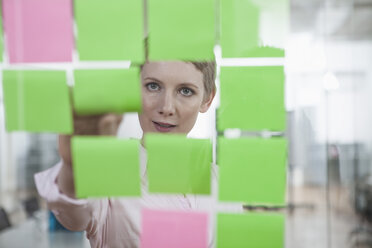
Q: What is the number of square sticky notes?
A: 12